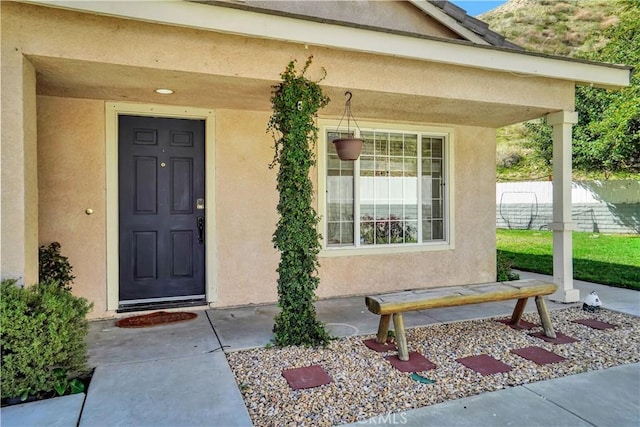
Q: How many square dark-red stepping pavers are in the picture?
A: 8